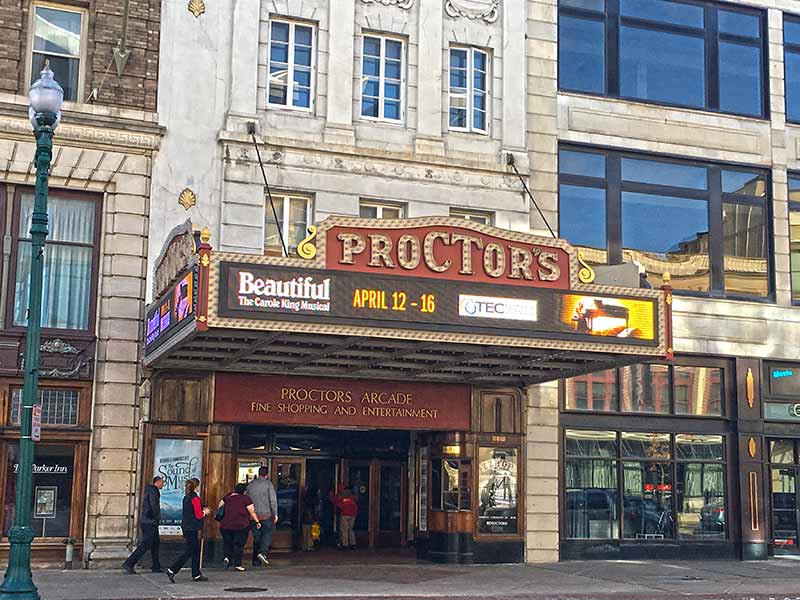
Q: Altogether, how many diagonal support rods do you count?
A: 2